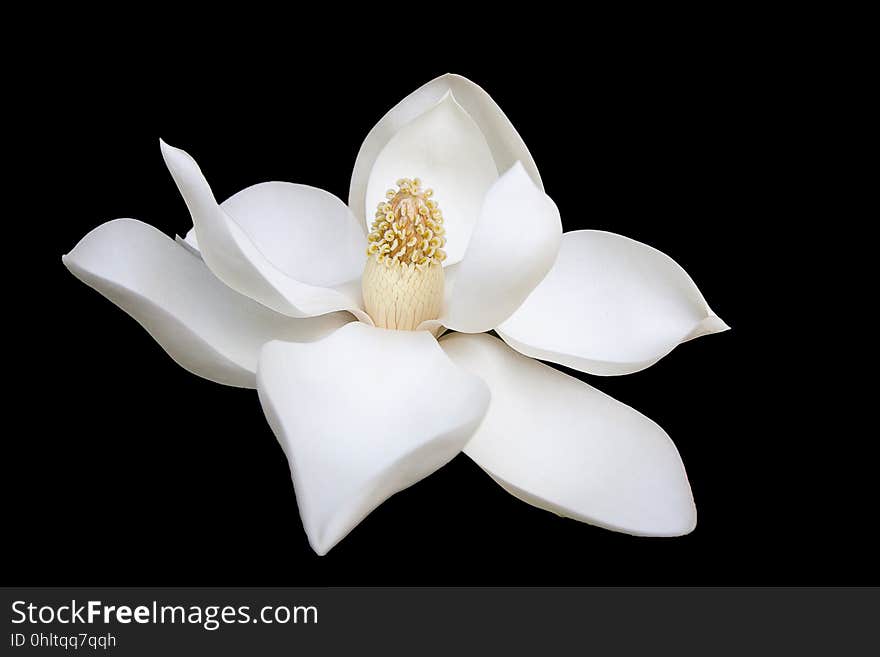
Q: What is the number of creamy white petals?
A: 9